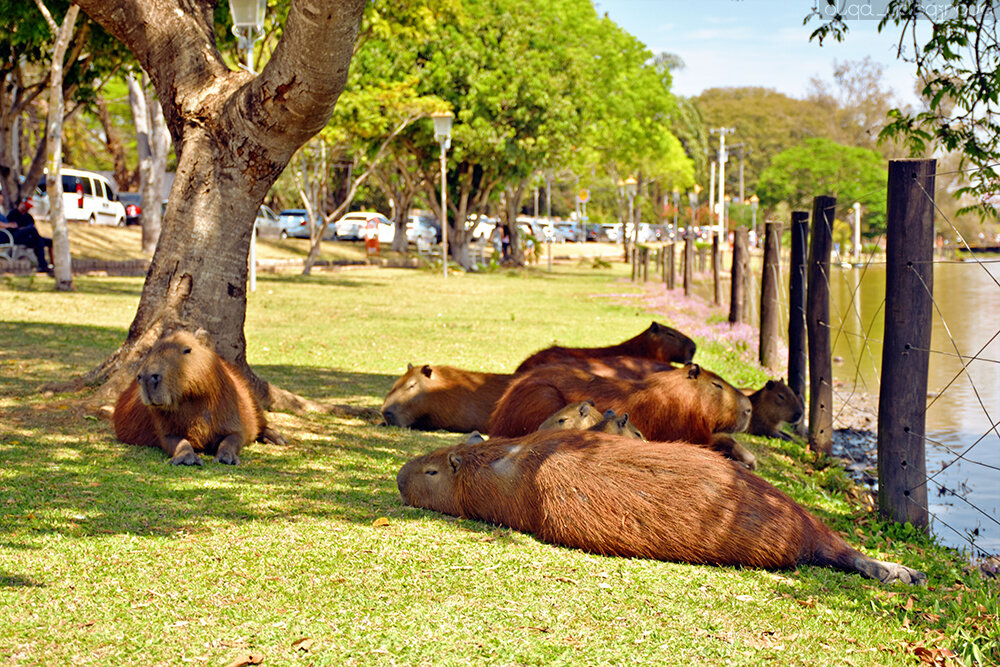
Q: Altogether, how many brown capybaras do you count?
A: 8